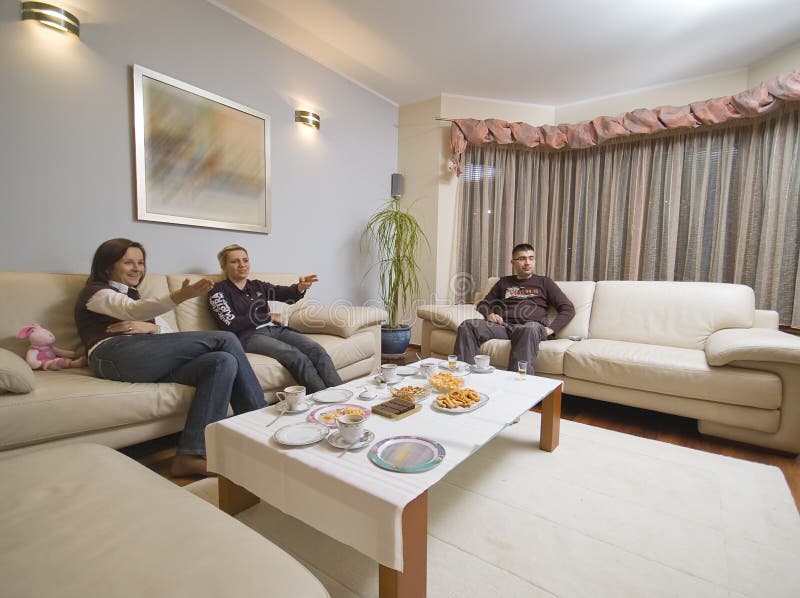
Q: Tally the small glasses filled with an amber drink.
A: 2